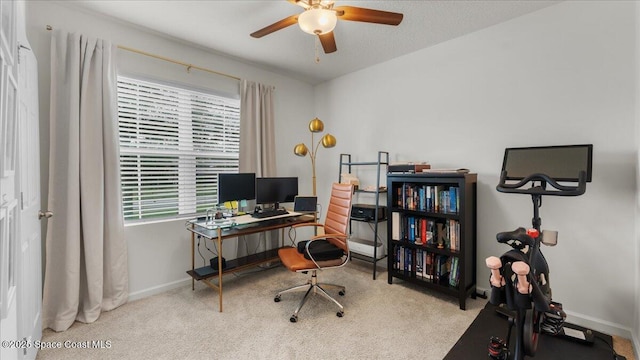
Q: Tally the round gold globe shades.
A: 3